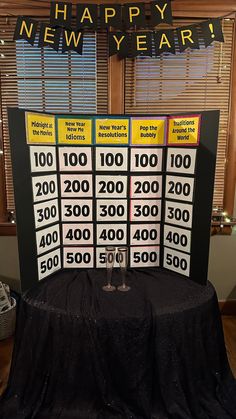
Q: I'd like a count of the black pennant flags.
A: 13